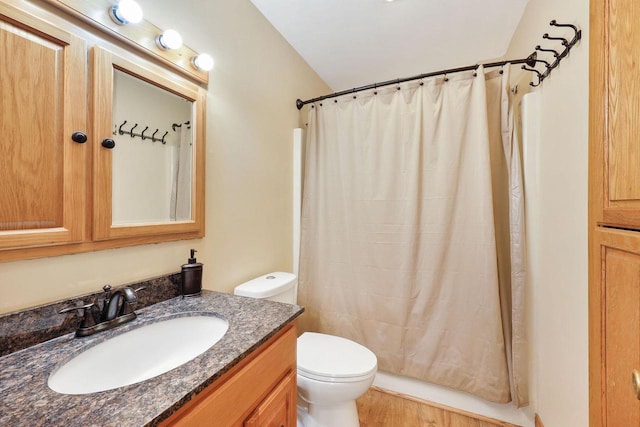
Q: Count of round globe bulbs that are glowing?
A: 3